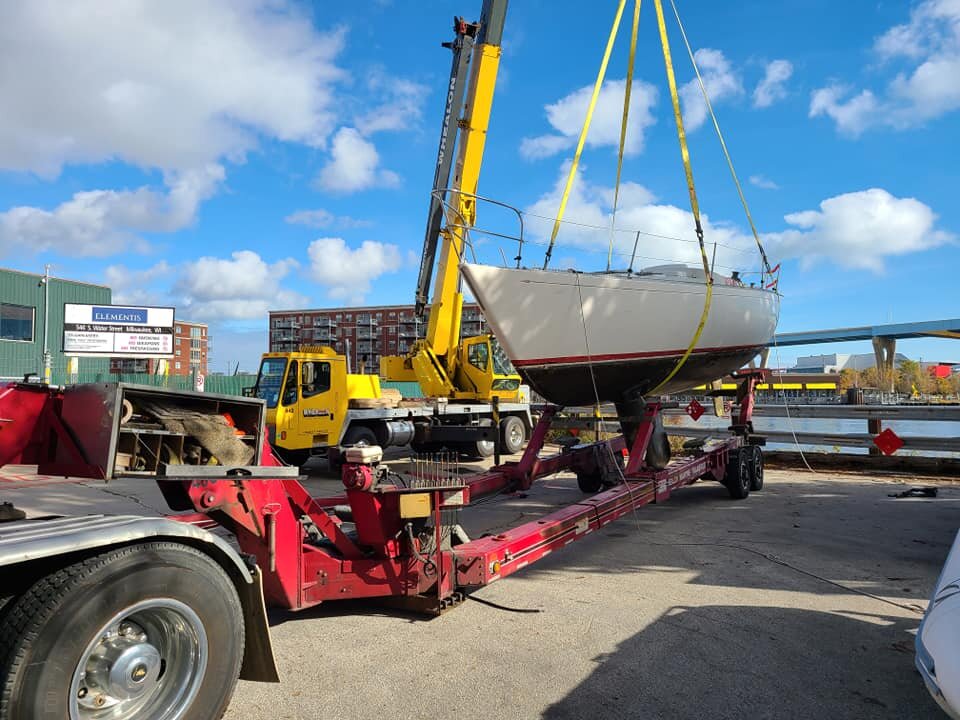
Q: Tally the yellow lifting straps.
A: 4